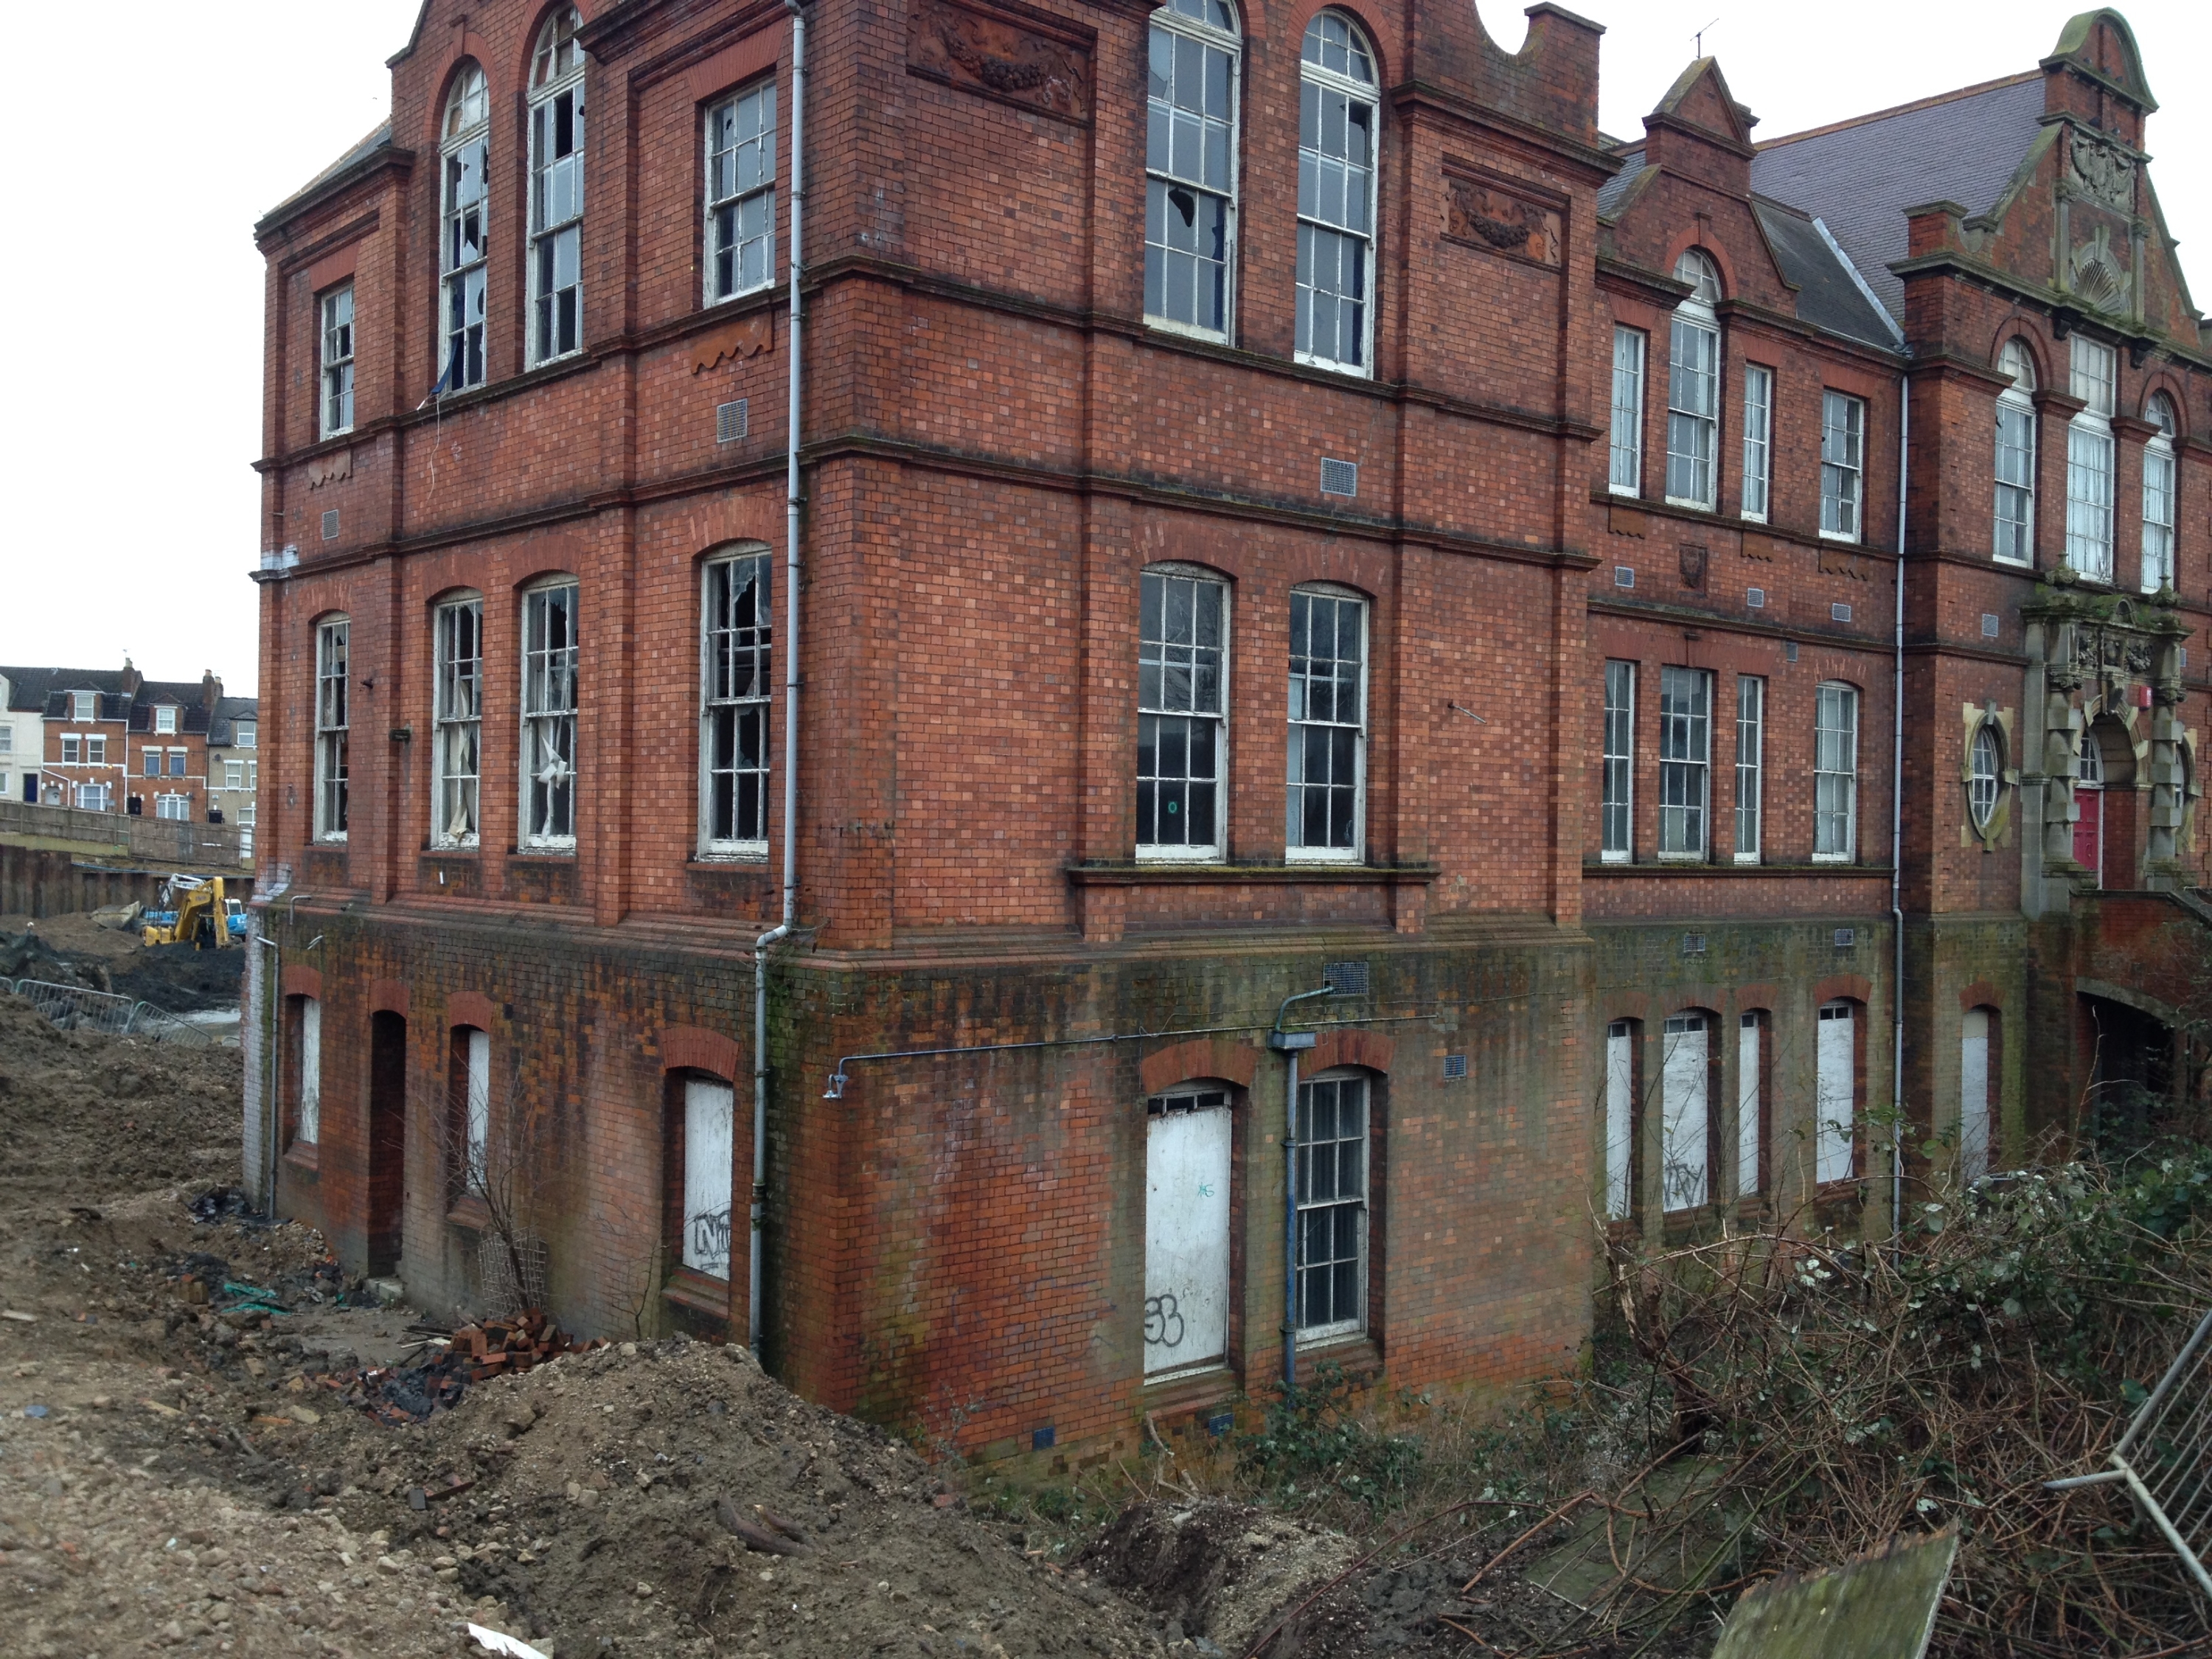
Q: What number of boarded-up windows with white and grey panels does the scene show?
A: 9